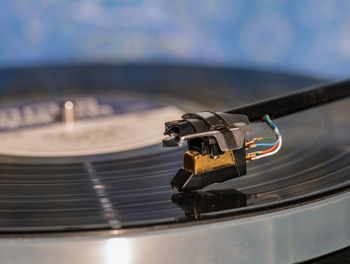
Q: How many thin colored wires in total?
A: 4